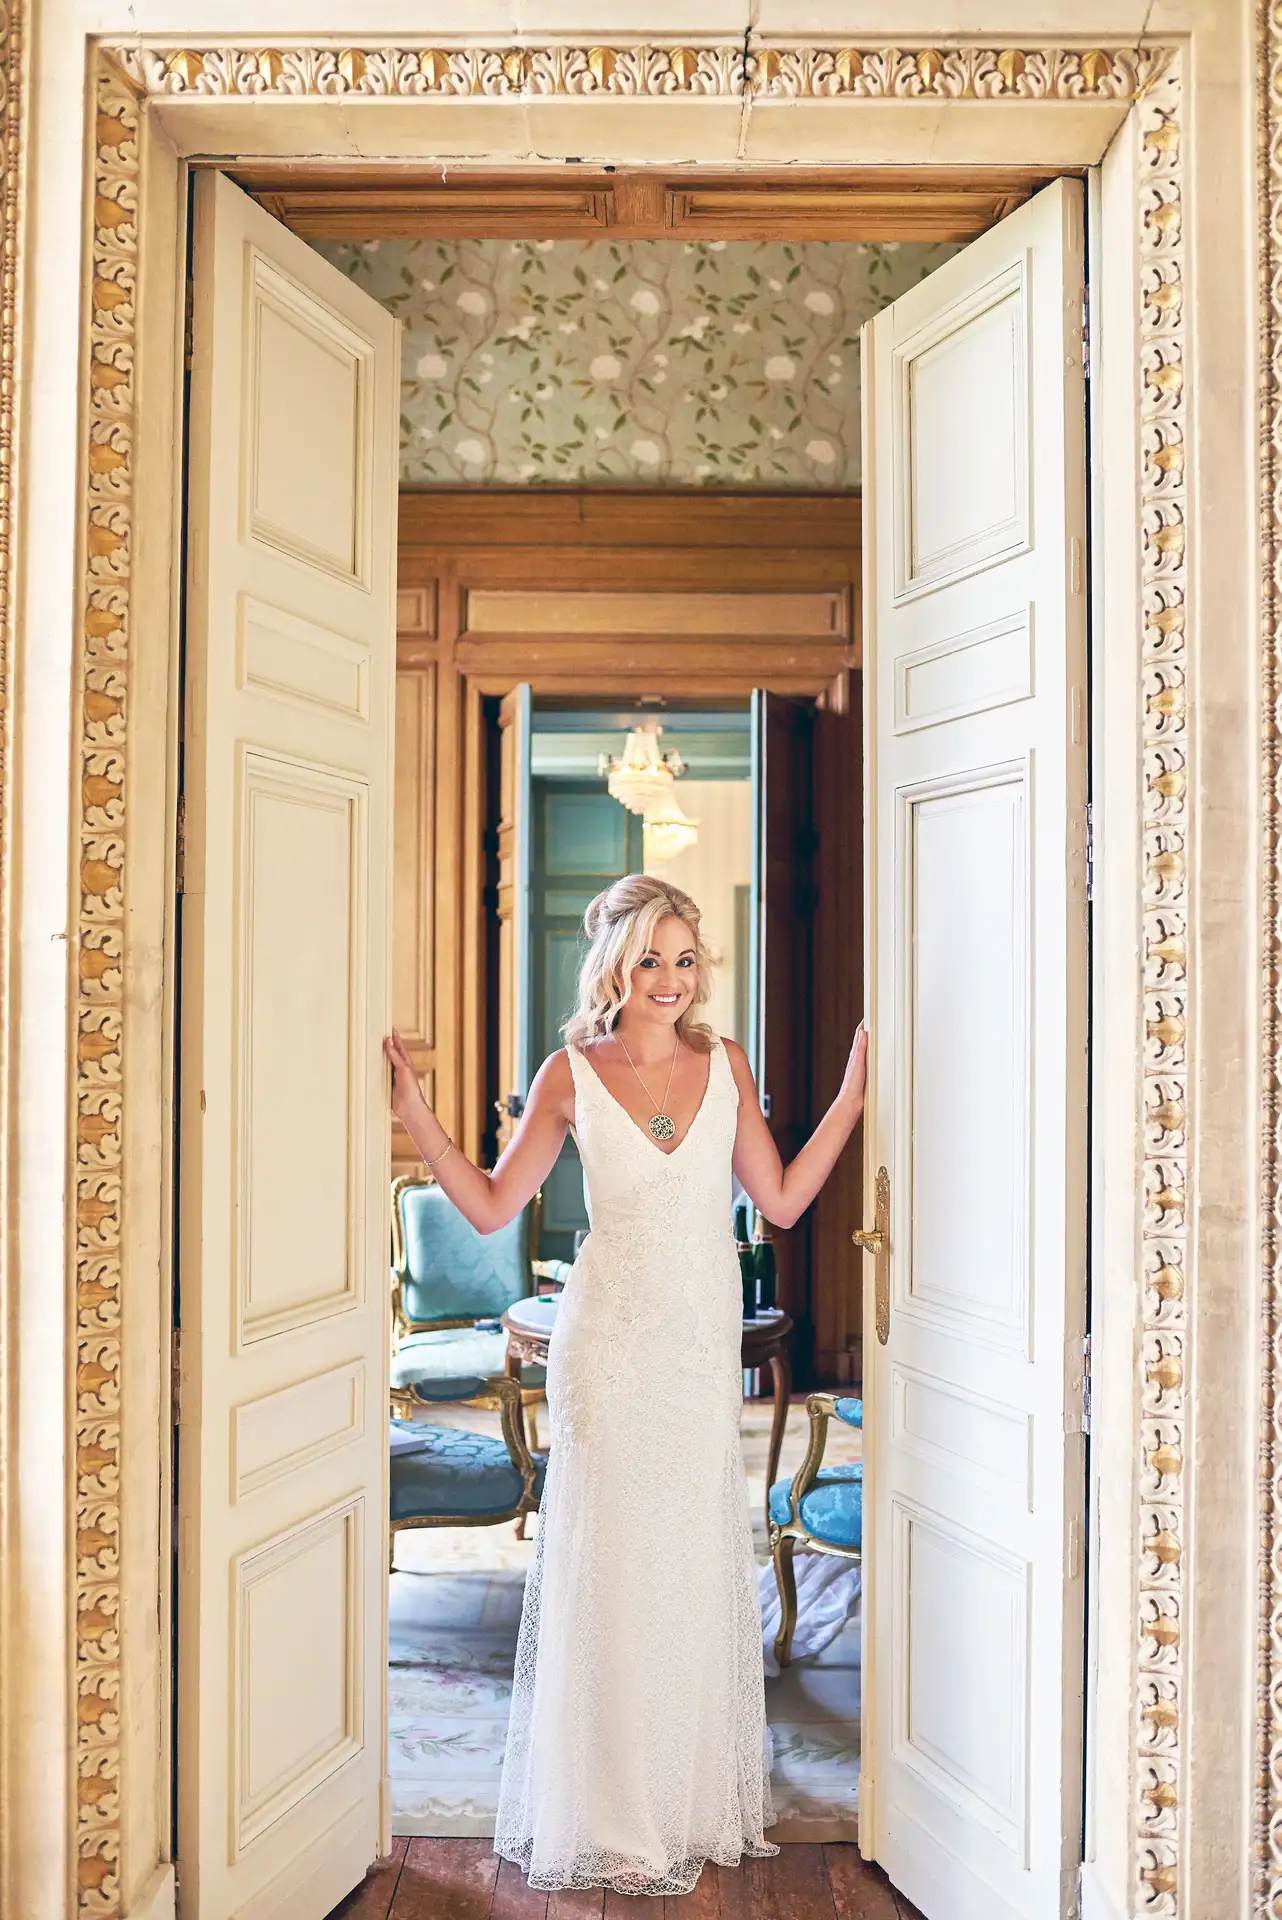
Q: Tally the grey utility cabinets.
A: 0